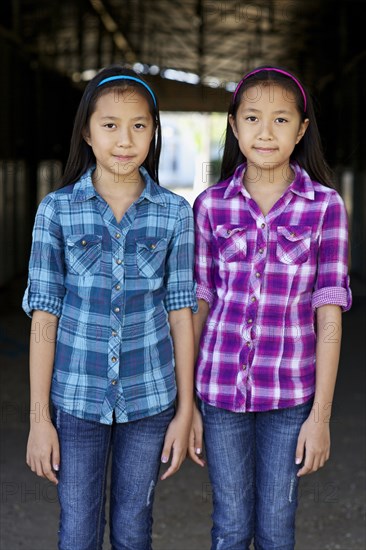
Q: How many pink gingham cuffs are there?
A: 2